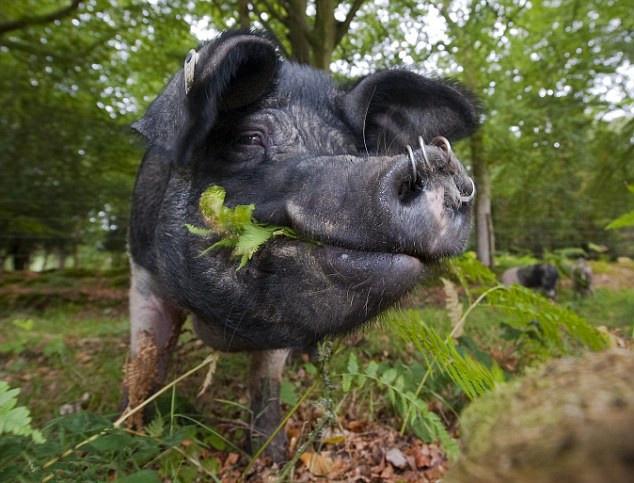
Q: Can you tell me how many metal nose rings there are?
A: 4